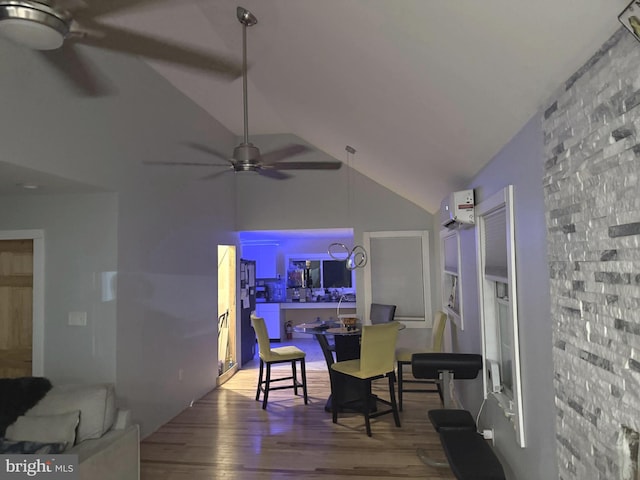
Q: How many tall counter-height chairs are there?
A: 4